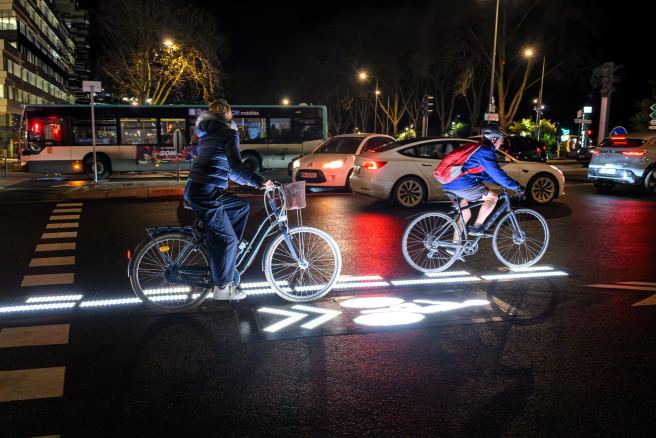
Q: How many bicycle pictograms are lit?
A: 1